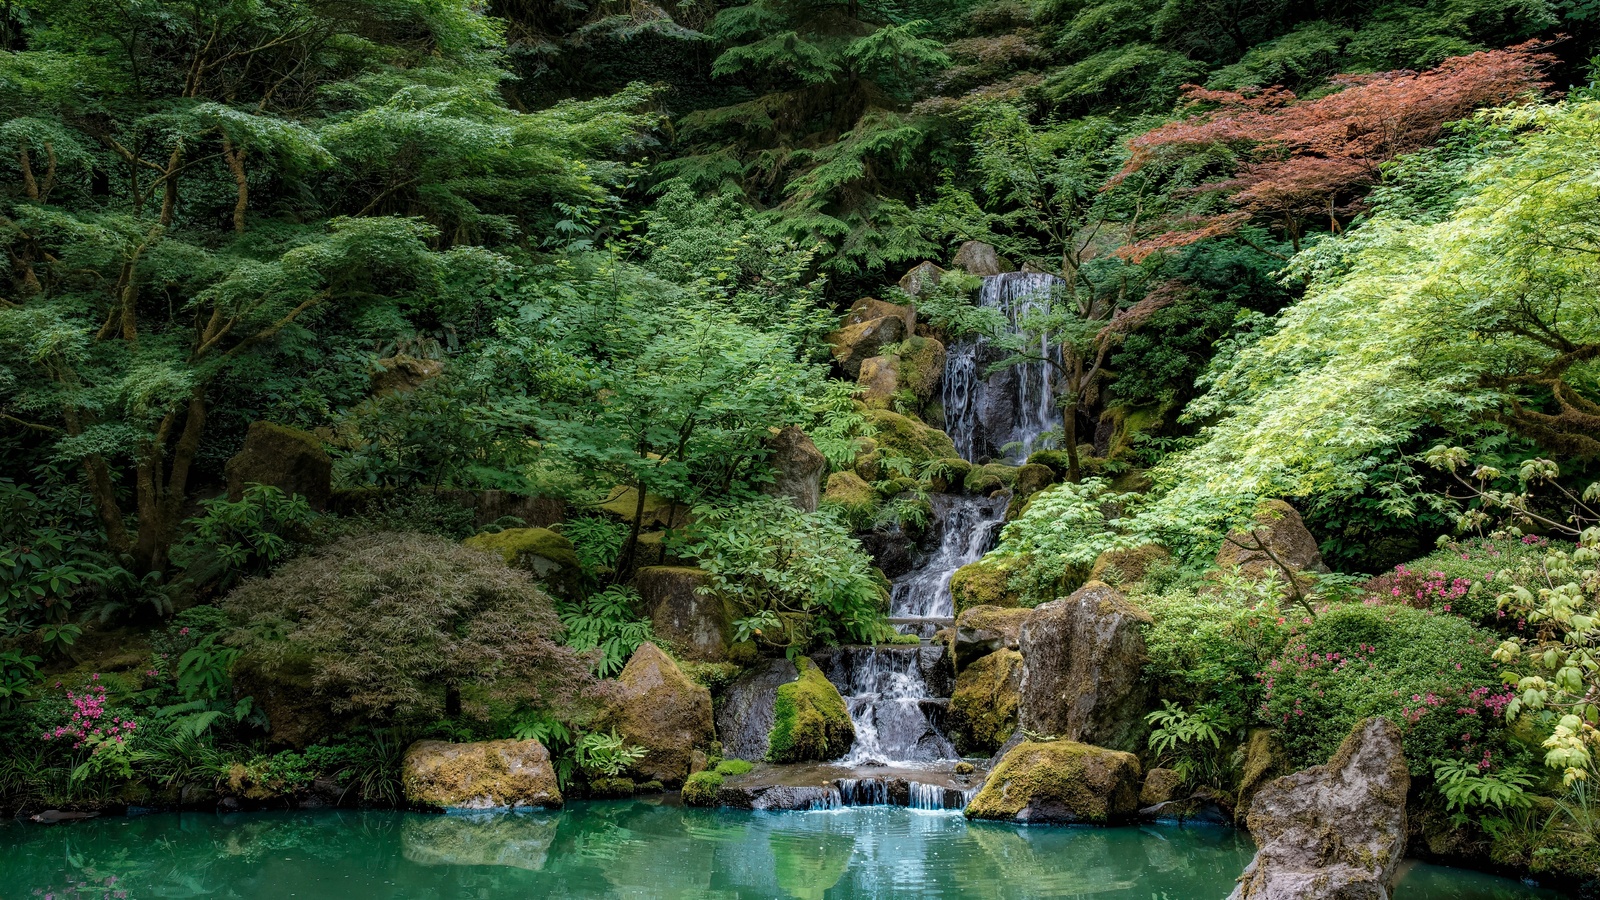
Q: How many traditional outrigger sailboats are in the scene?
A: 0